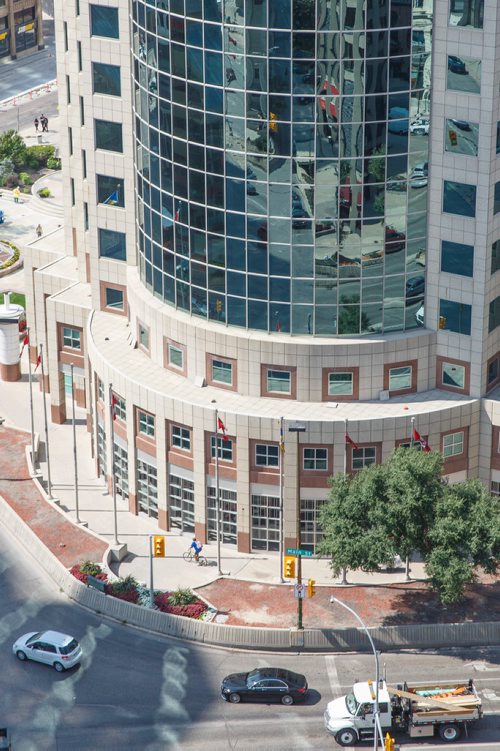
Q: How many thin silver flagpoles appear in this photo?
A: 8